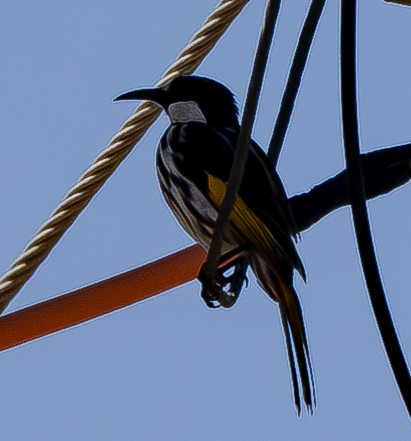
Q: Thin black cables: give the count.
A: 3